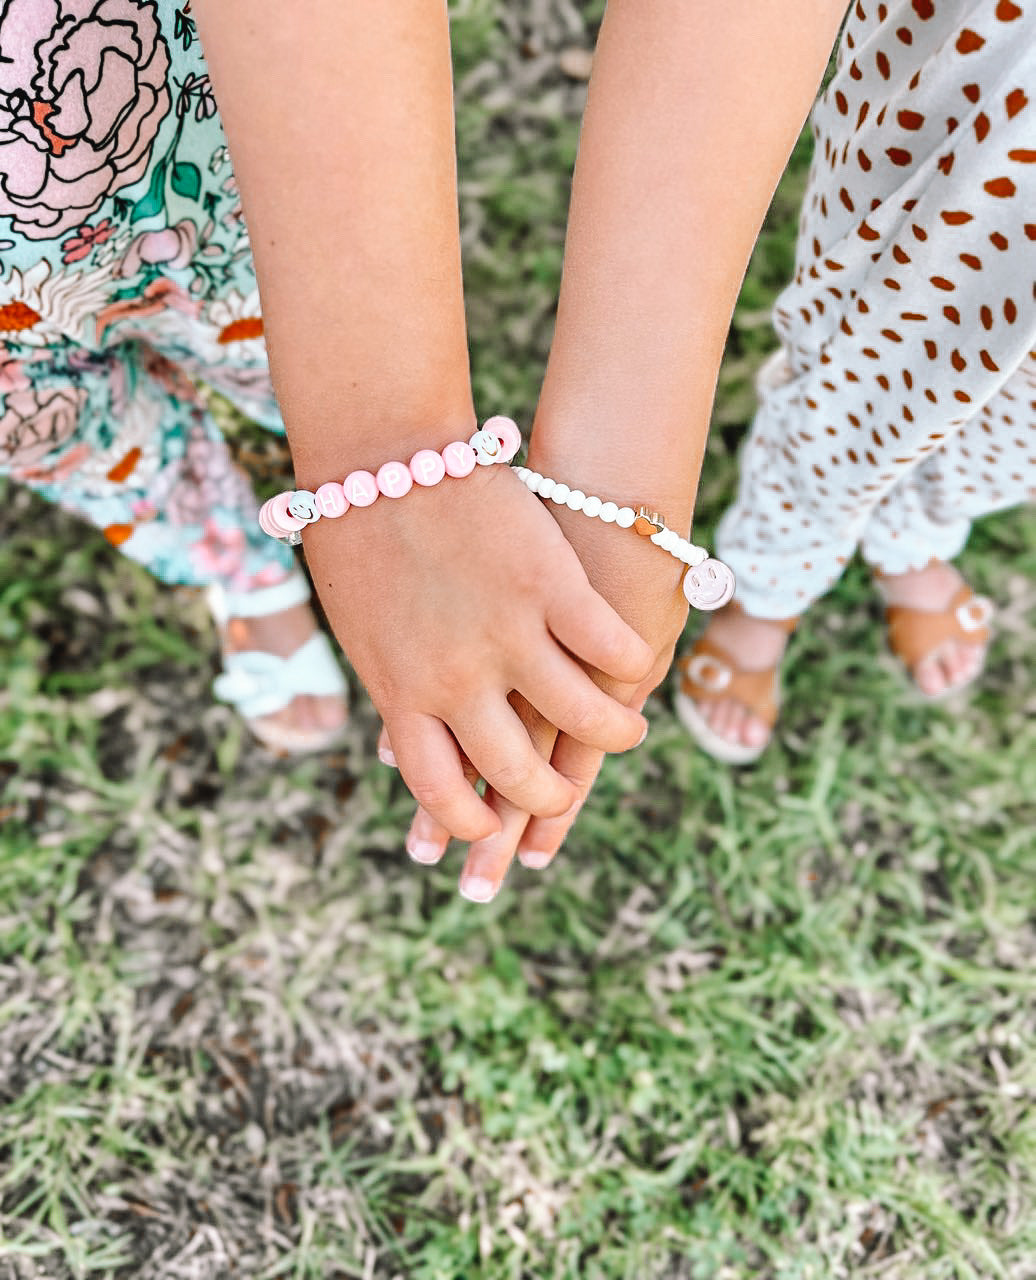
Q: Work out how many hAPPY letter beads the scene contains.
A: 5